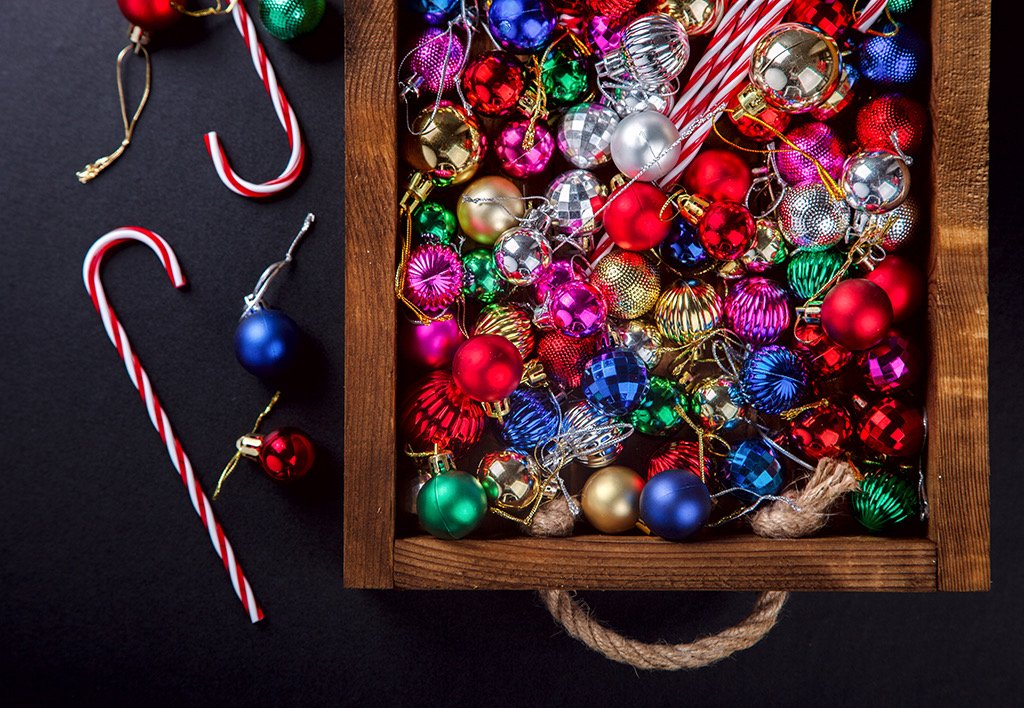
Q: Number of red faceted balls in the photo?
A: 2